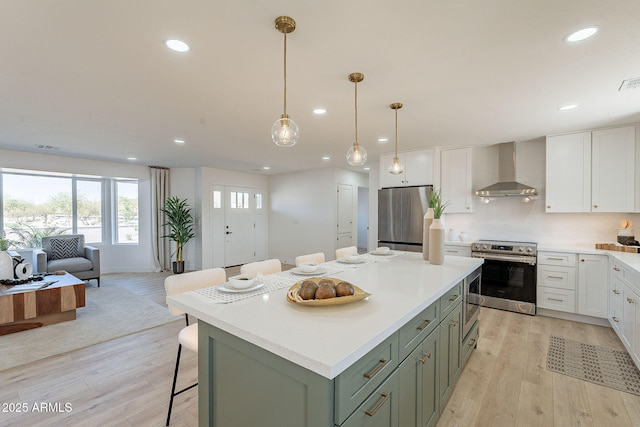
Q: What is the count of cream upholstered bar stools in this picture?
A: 4